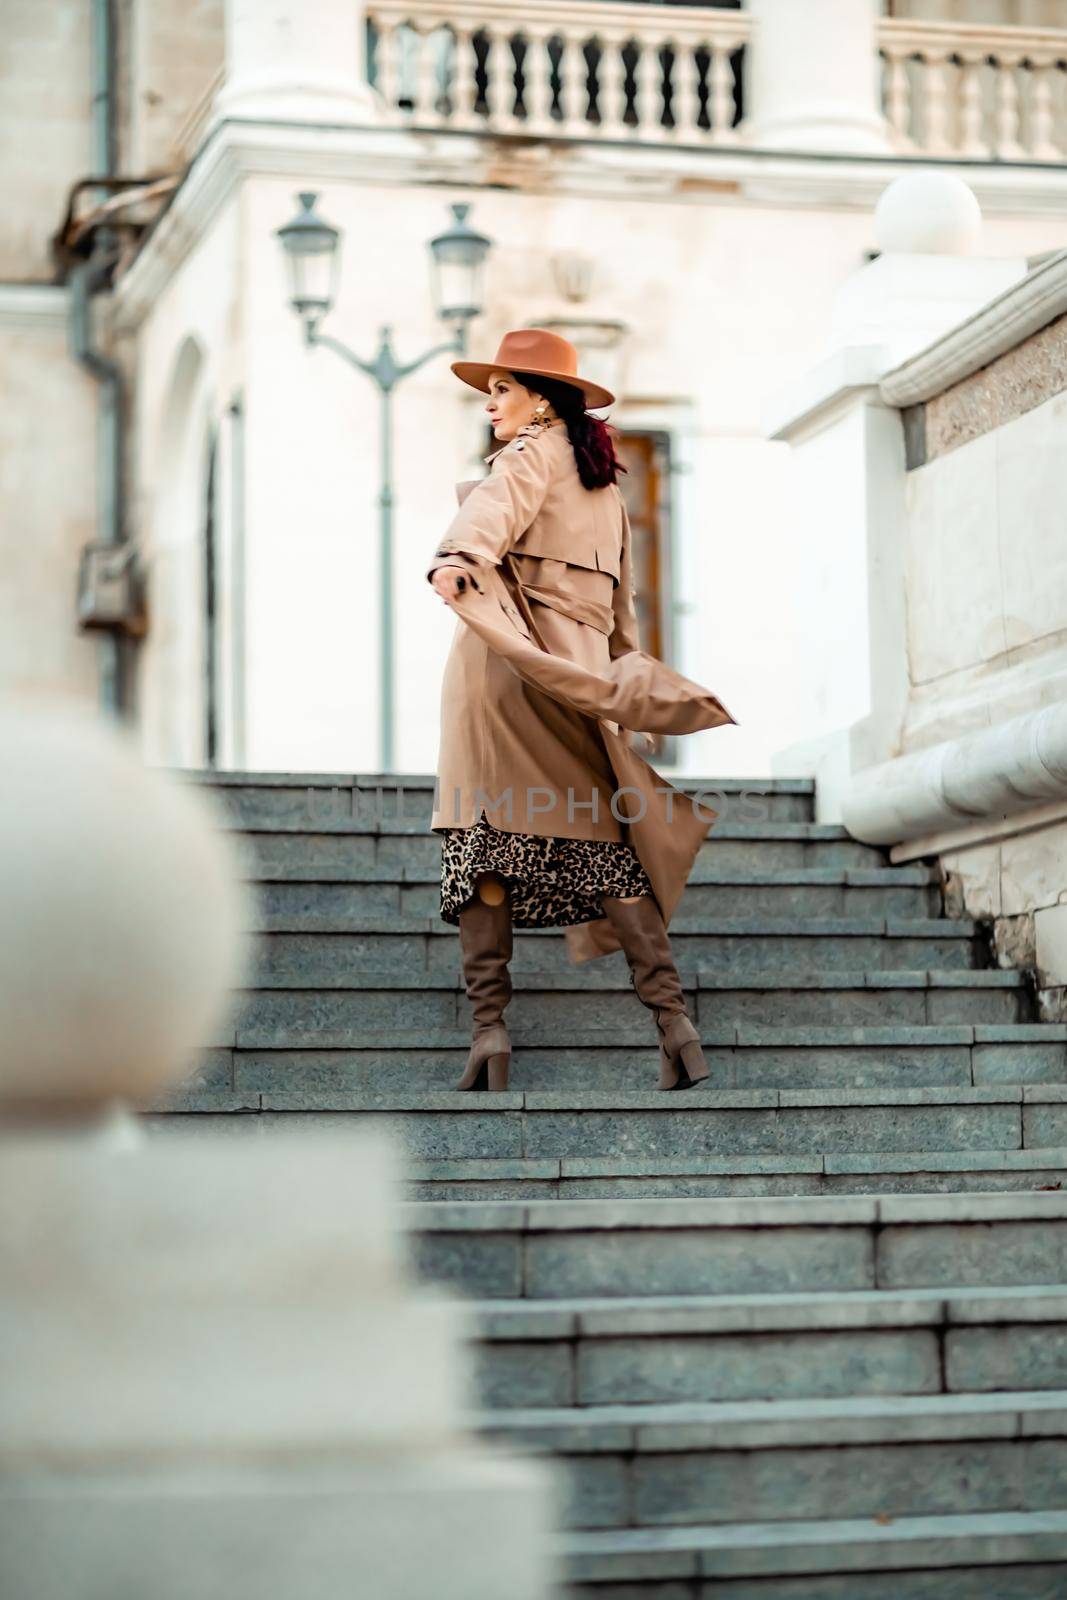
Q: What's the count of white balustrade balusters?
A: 15